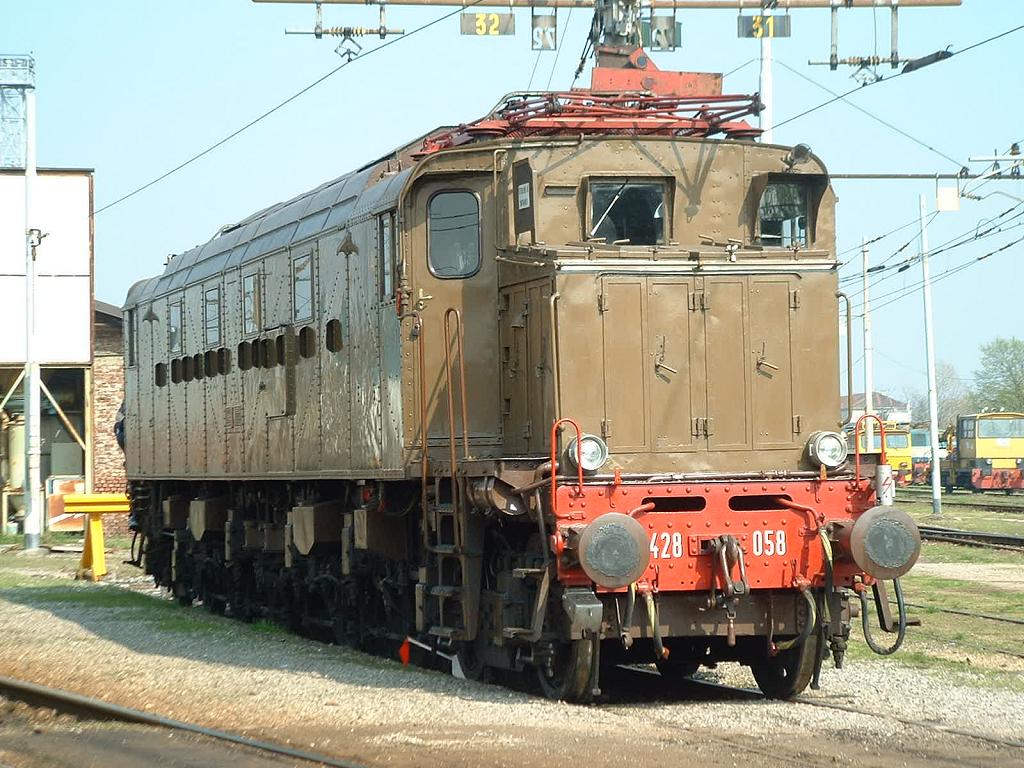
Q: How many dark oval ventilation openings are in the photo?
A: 12